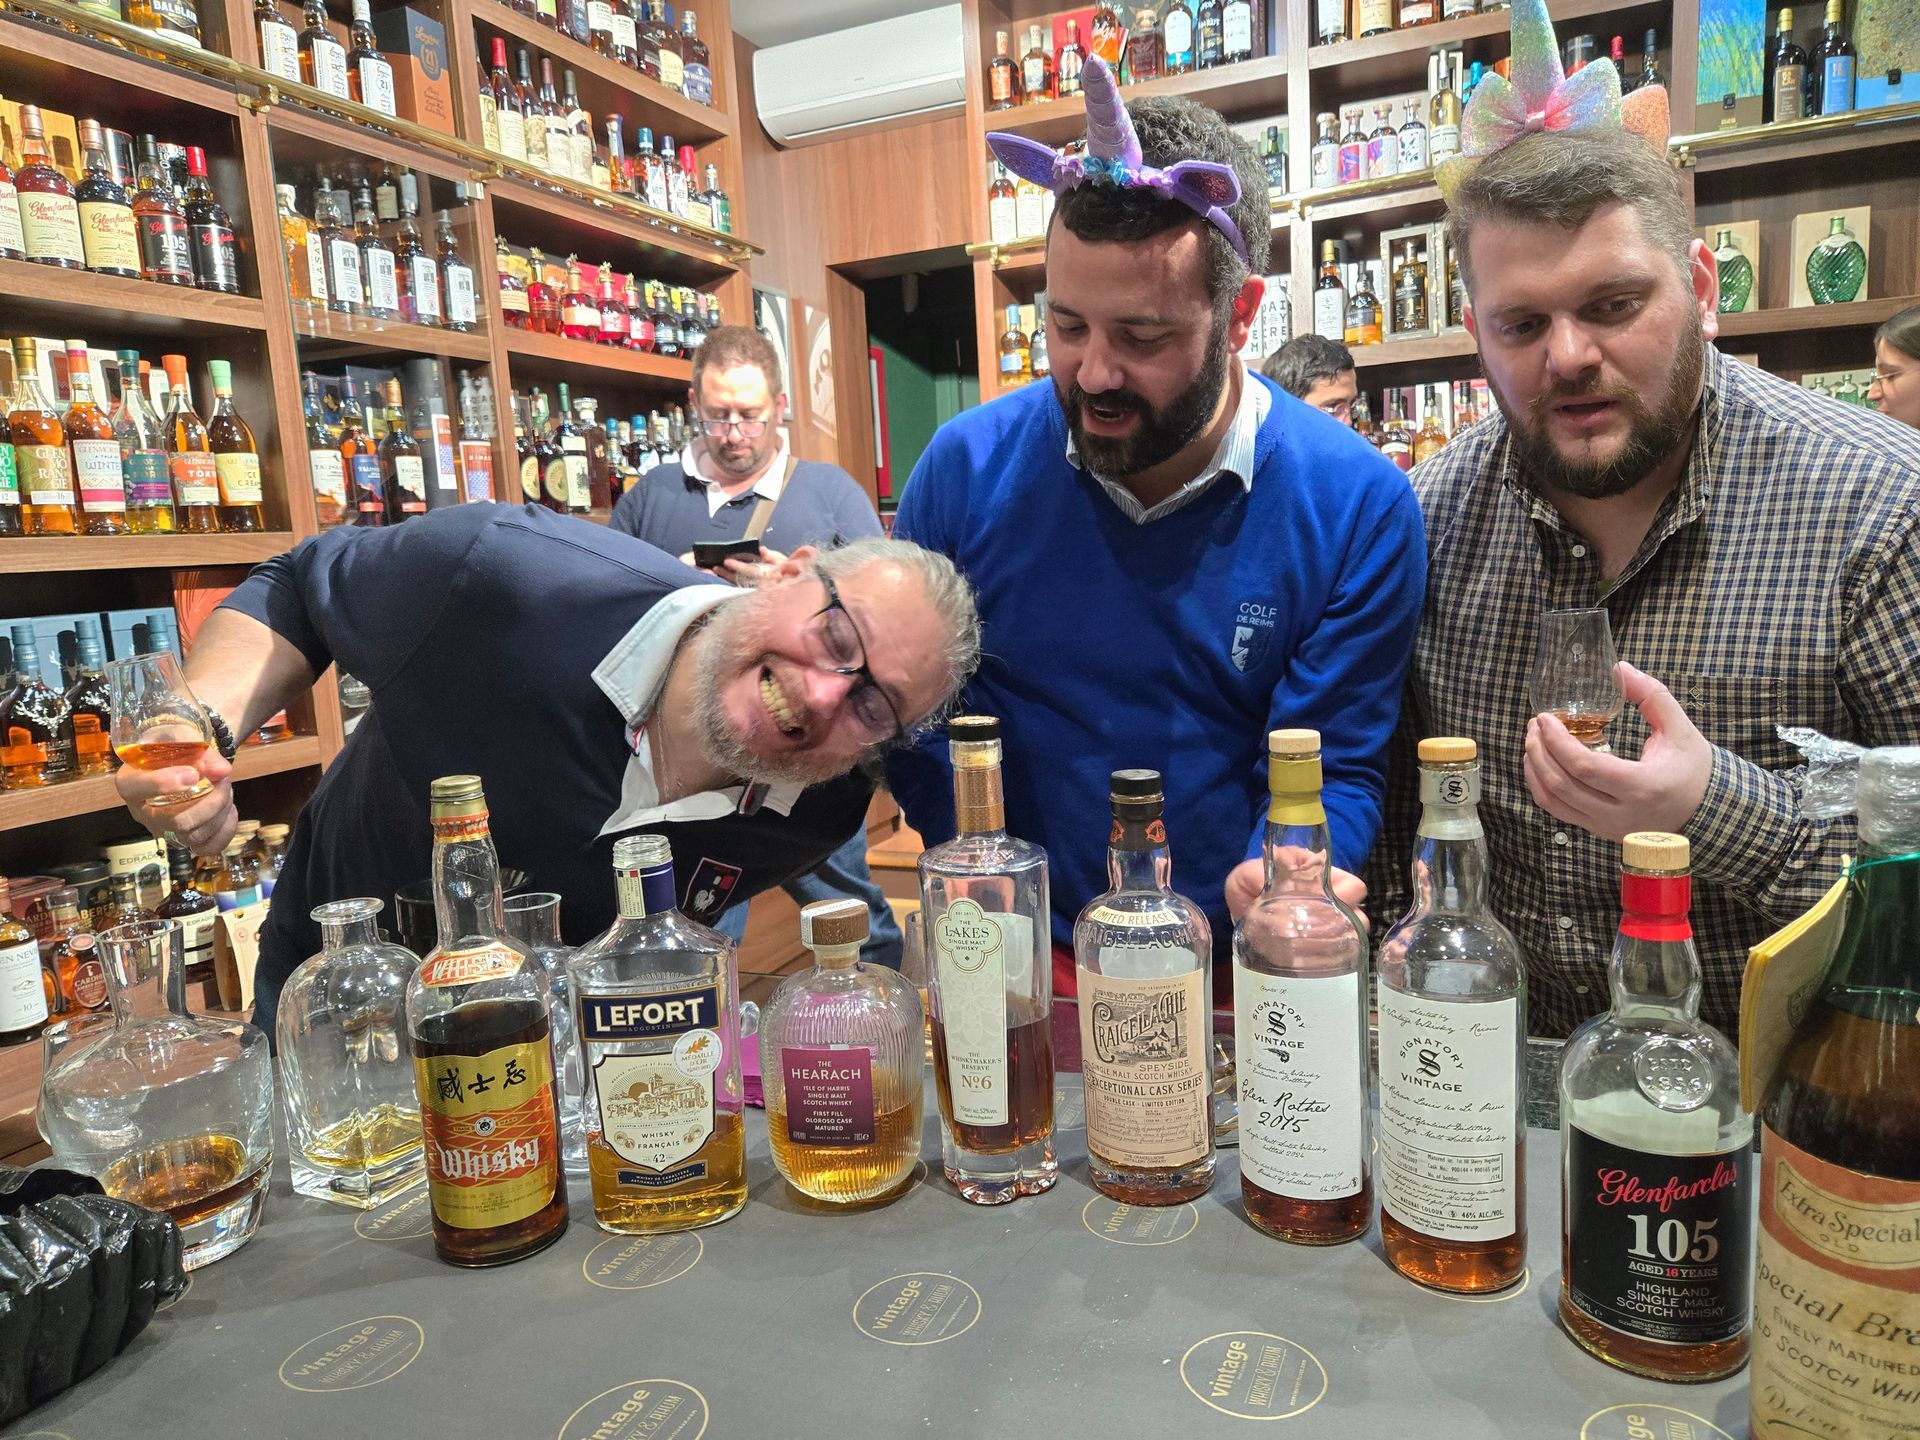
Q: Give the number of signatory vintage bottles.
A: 2